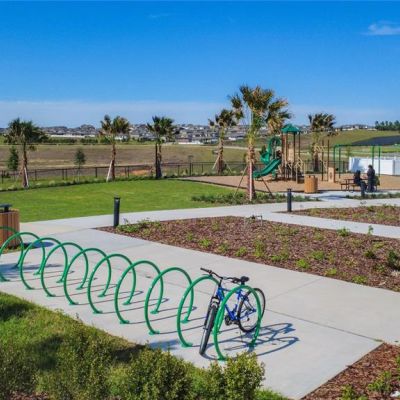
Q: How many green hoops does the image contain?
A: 10